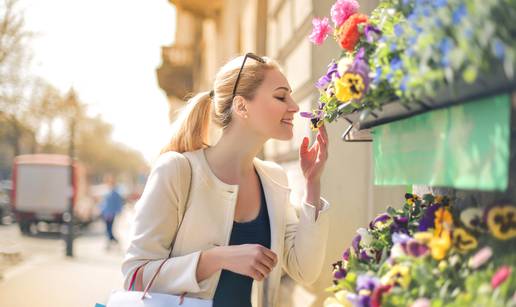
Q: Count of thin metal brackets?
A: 1